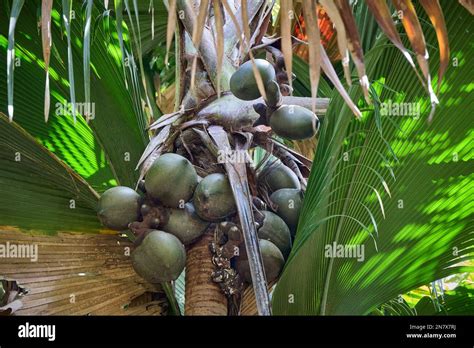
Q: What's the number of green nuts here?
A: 11